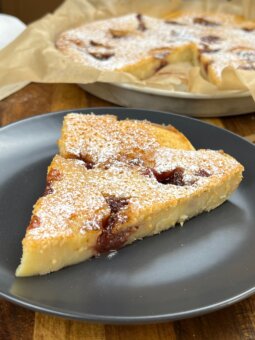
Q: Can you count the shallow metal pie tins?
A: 1